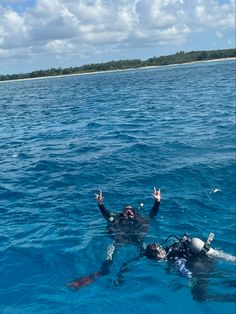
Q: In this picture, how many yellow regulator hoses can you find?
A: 0